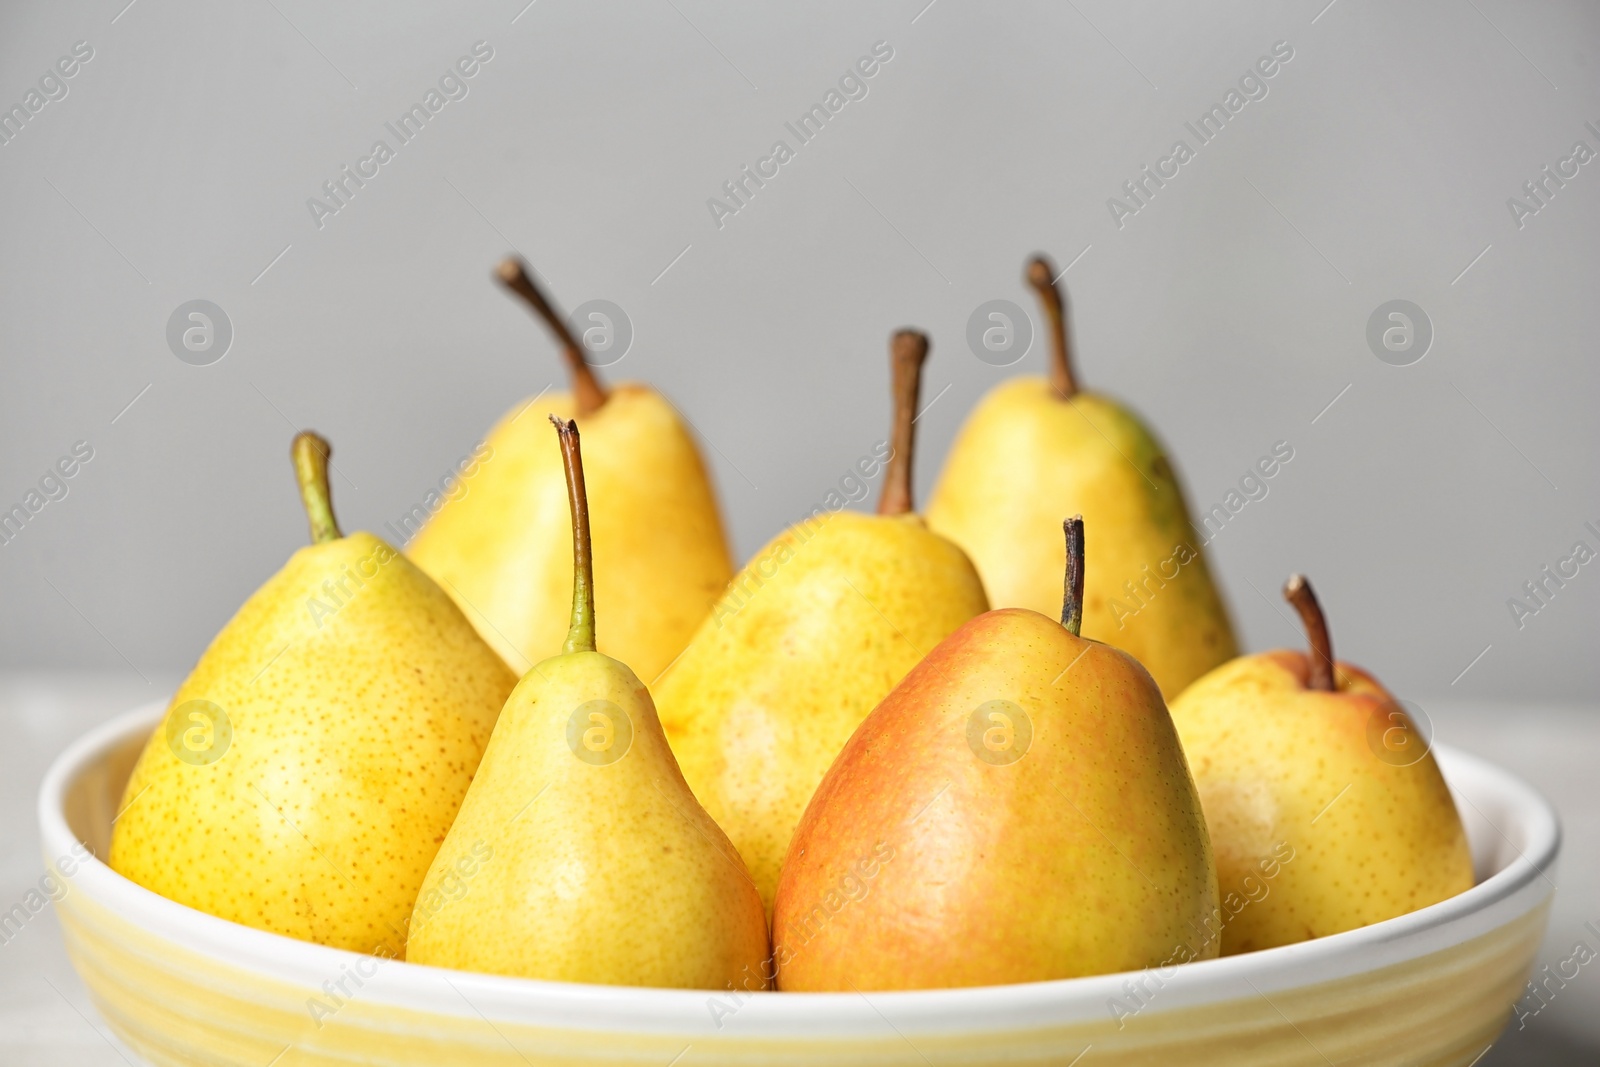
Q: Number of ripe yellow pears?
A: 7